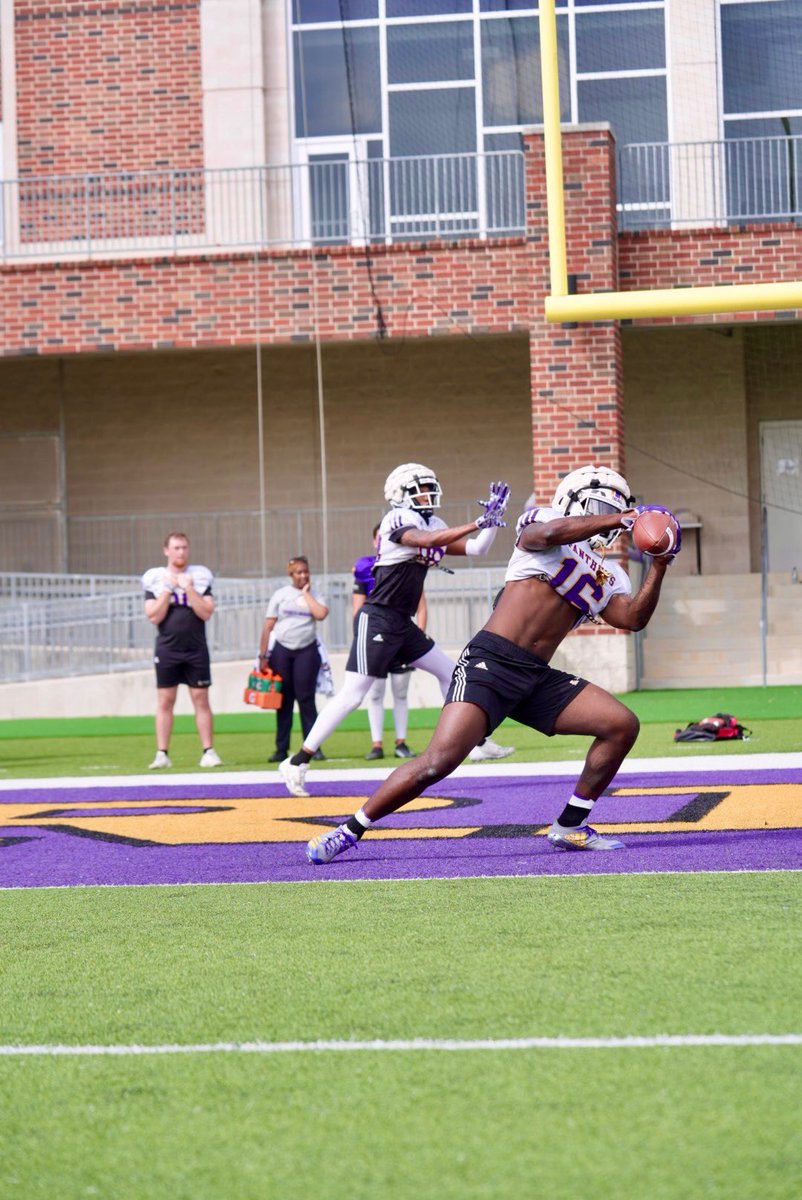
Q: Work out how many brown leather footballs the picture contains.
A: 1